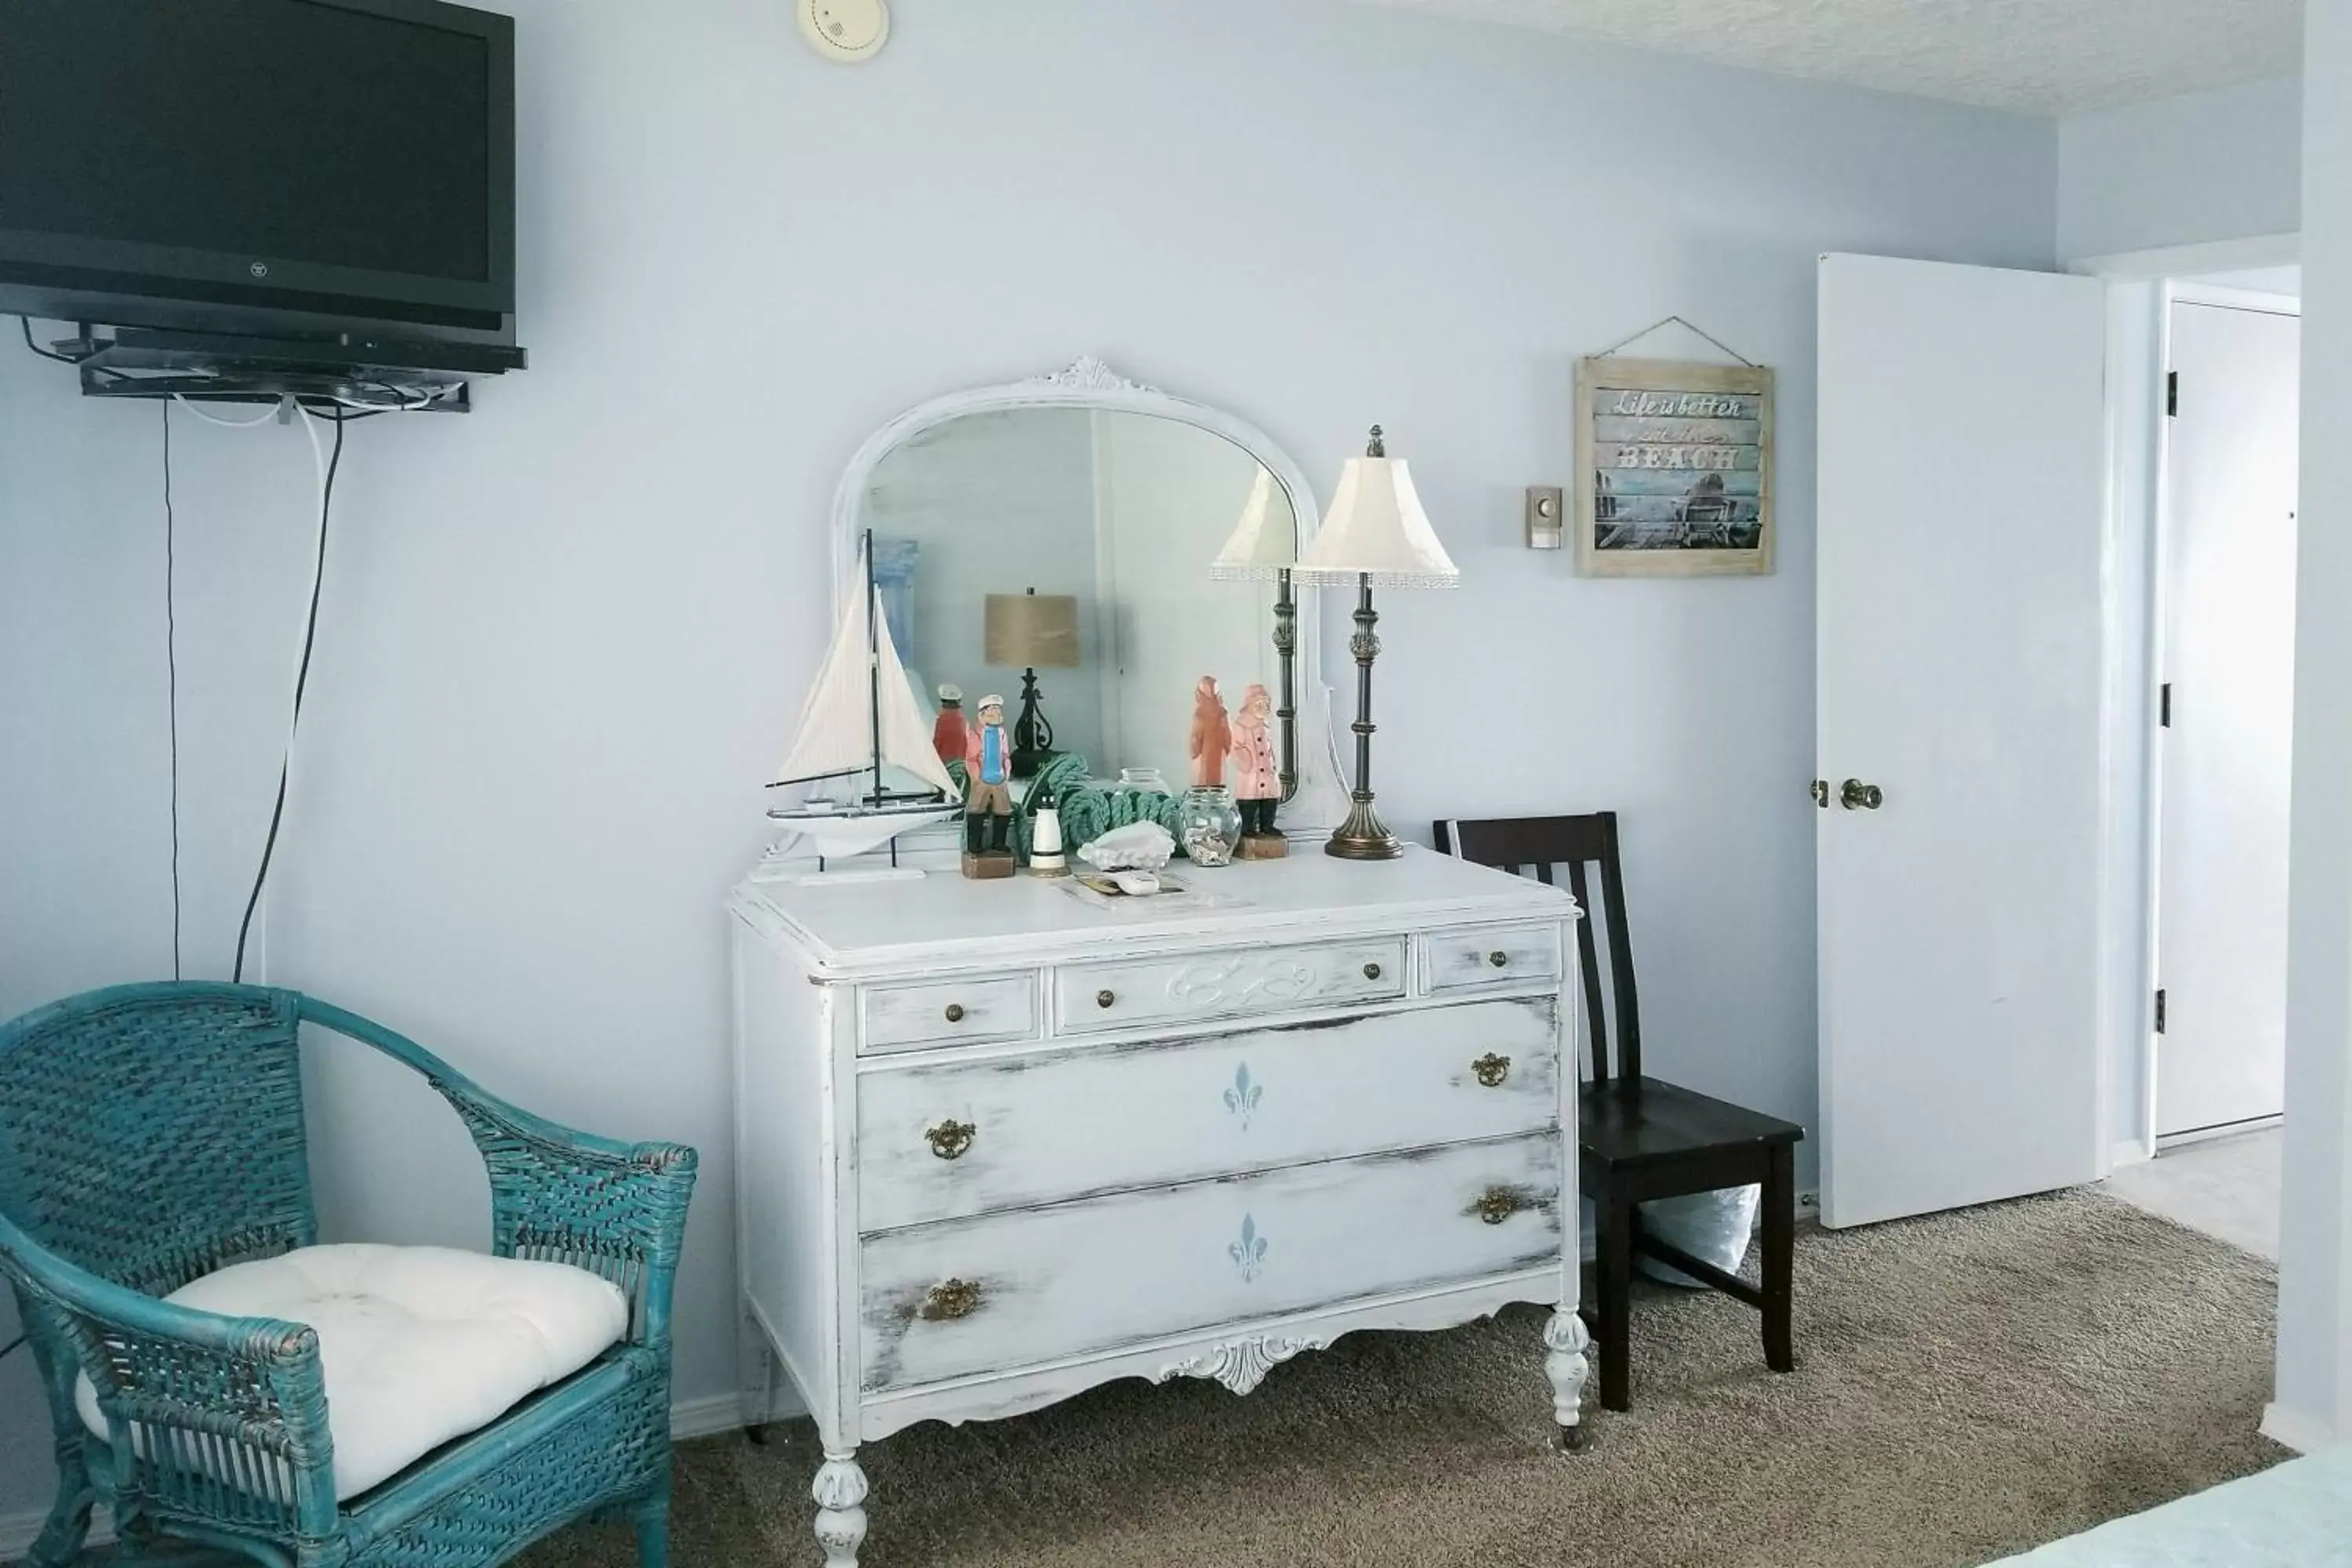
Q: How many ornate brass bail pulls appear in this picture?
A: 4